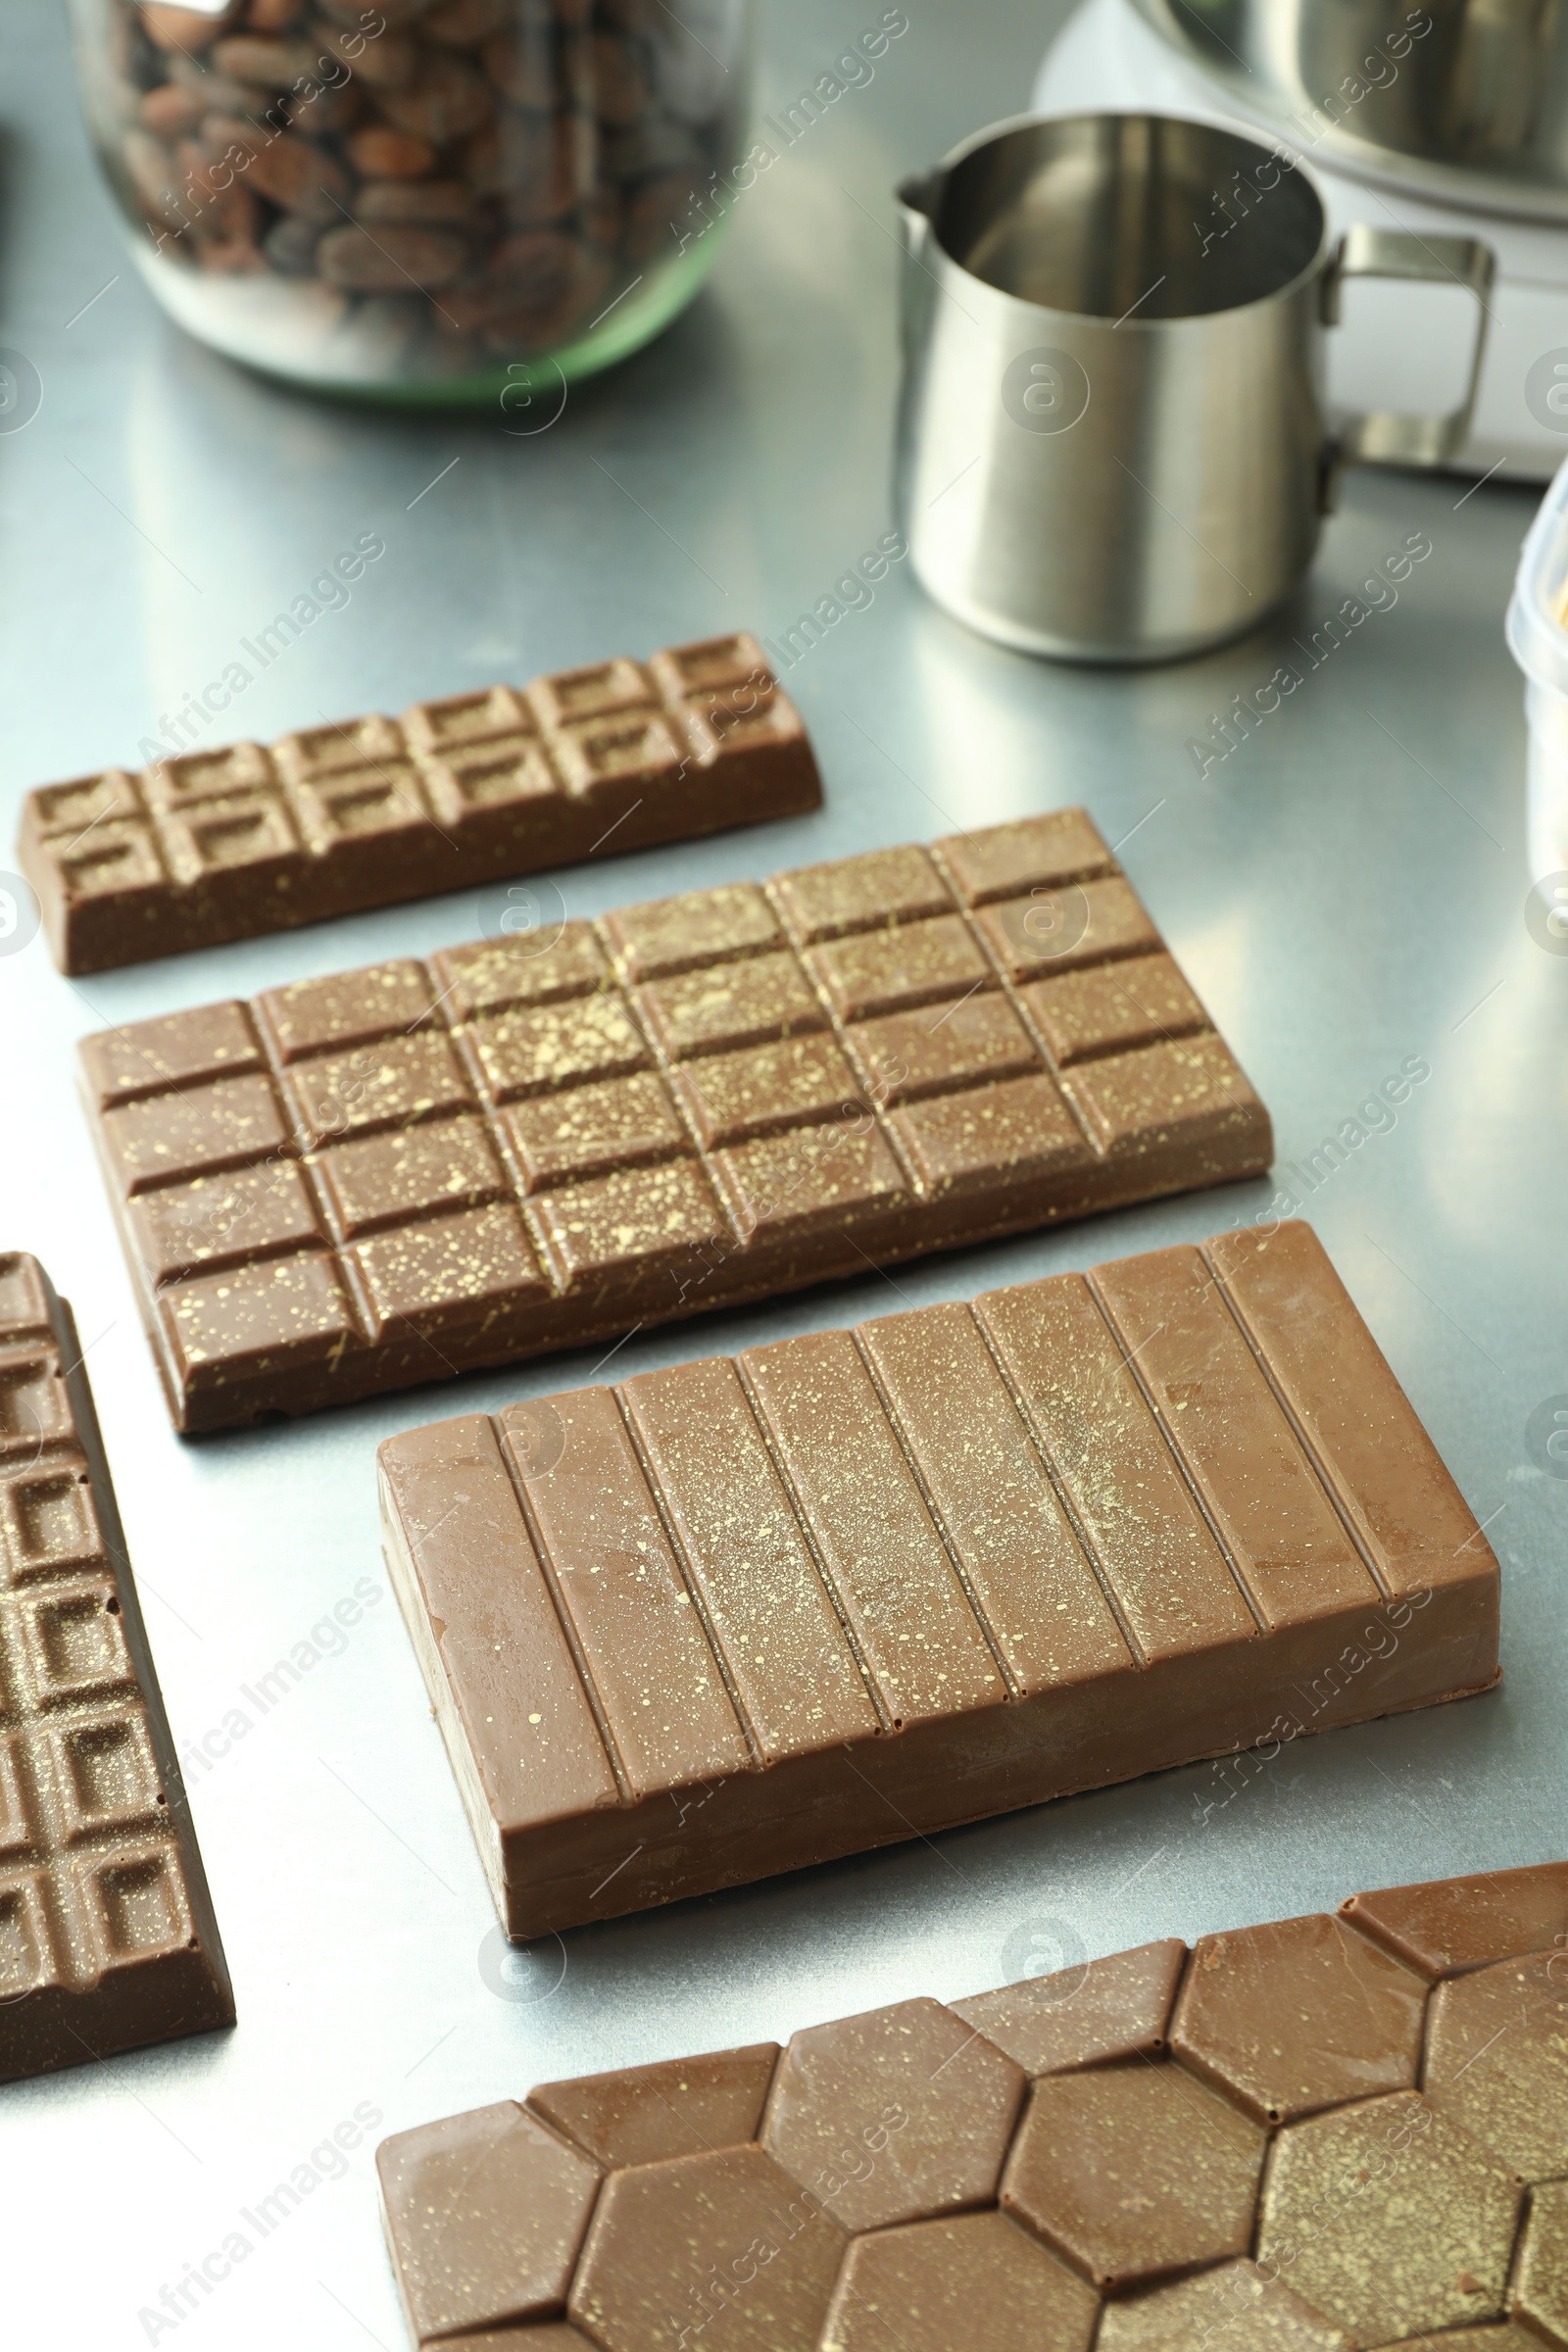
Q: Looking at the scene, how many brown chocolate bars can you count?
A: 5